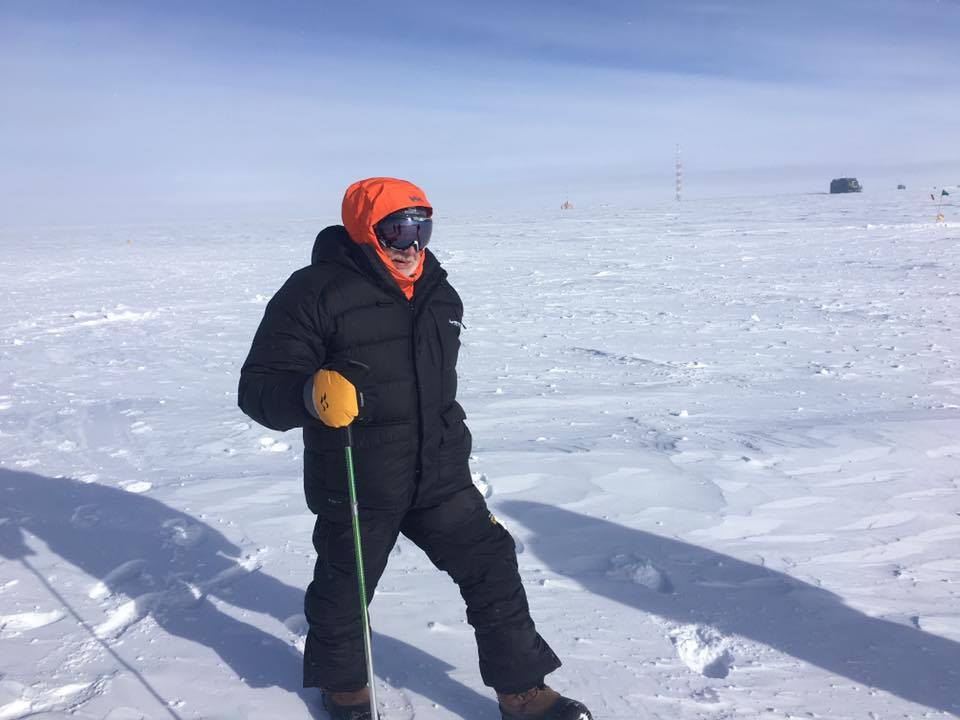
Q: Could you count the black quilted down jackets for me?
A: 1